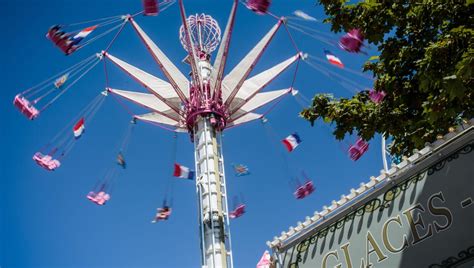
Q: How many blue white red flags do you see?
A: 5